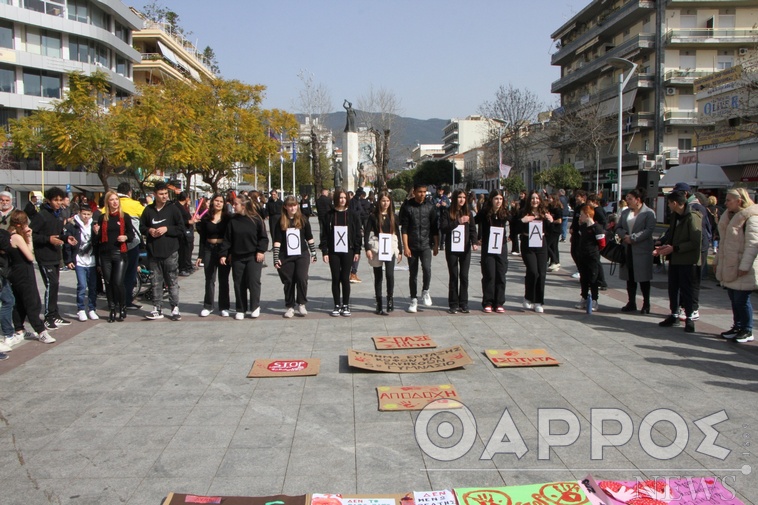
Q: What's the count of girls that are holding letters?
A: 6